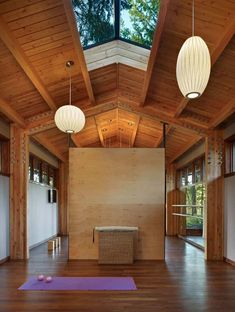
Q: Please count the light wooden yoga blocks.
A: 3